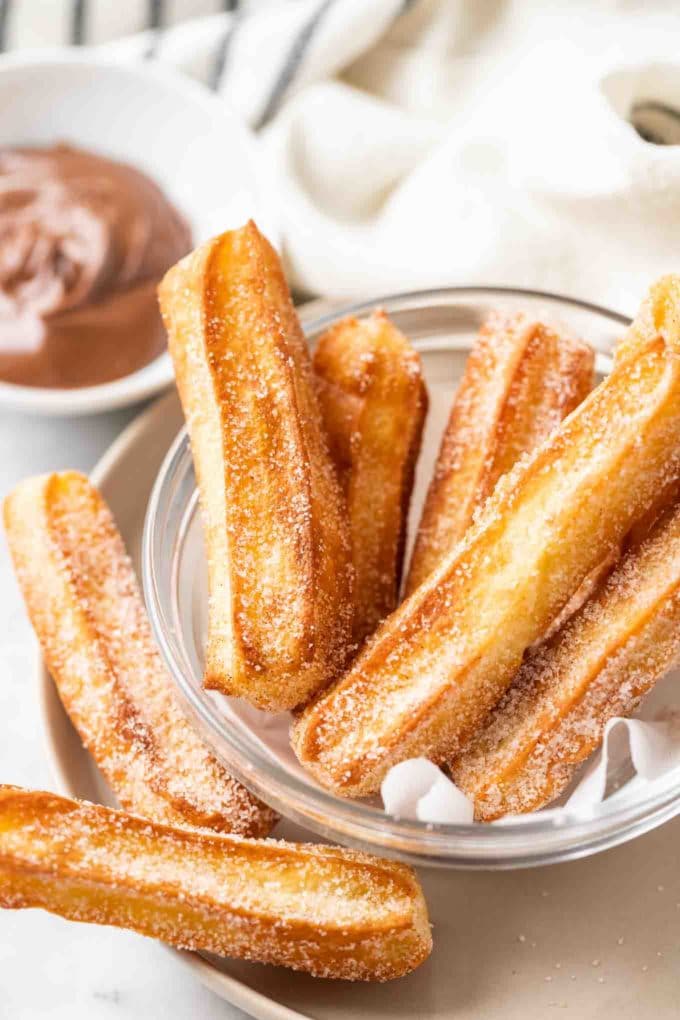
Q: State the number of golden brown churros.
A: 7